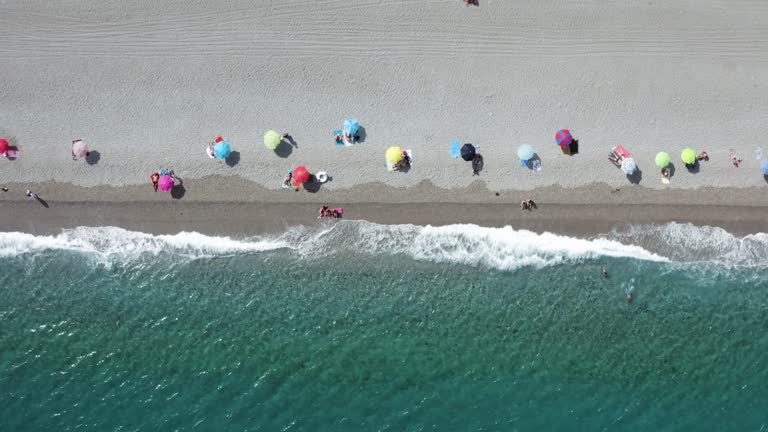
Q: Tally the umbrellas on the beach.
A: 15